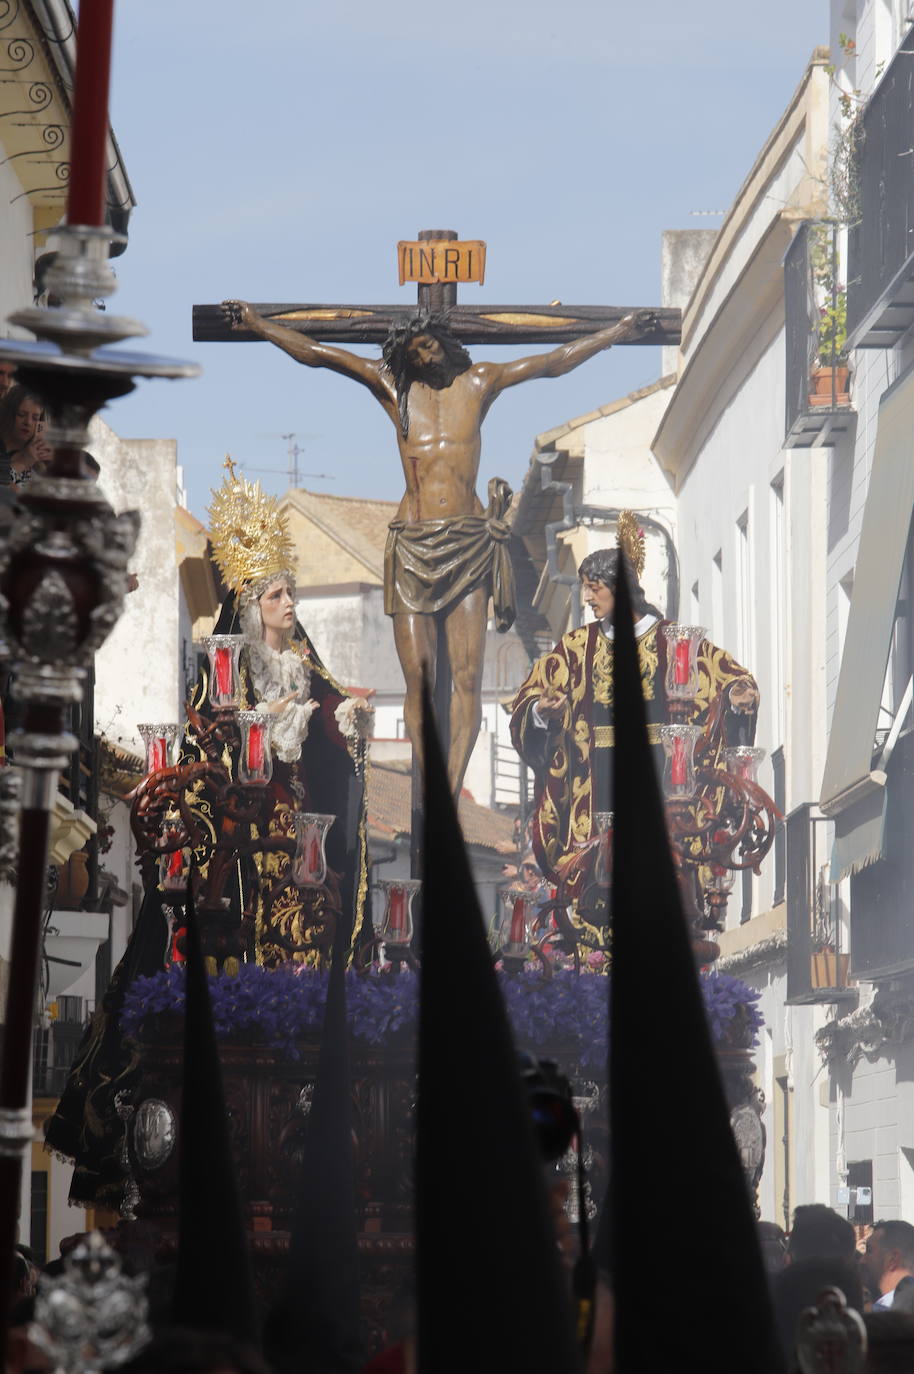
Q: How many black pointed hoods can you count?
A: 4